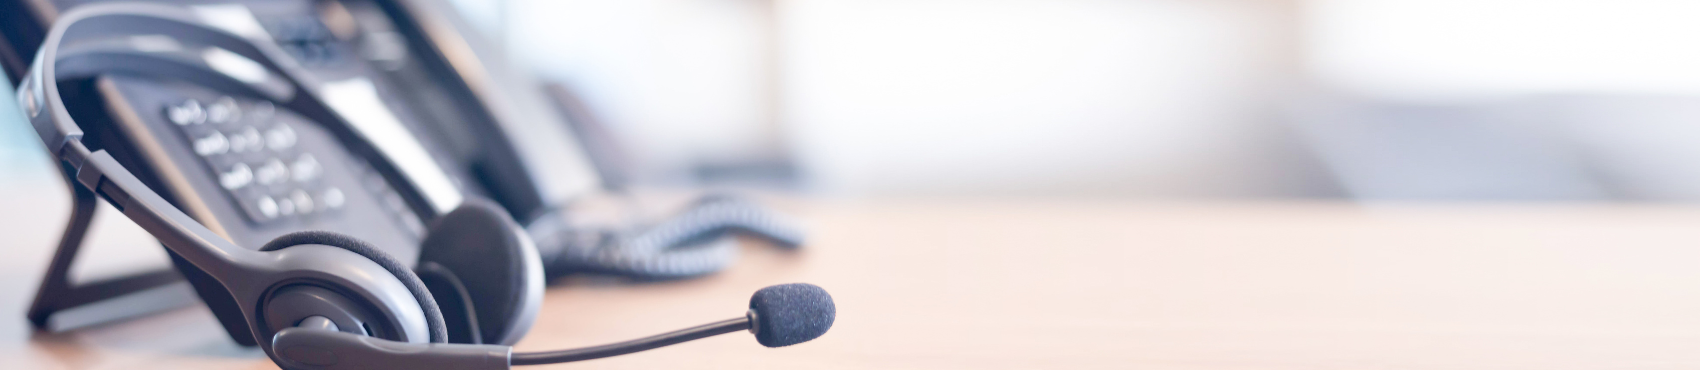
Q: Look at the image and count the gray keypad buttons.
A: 12